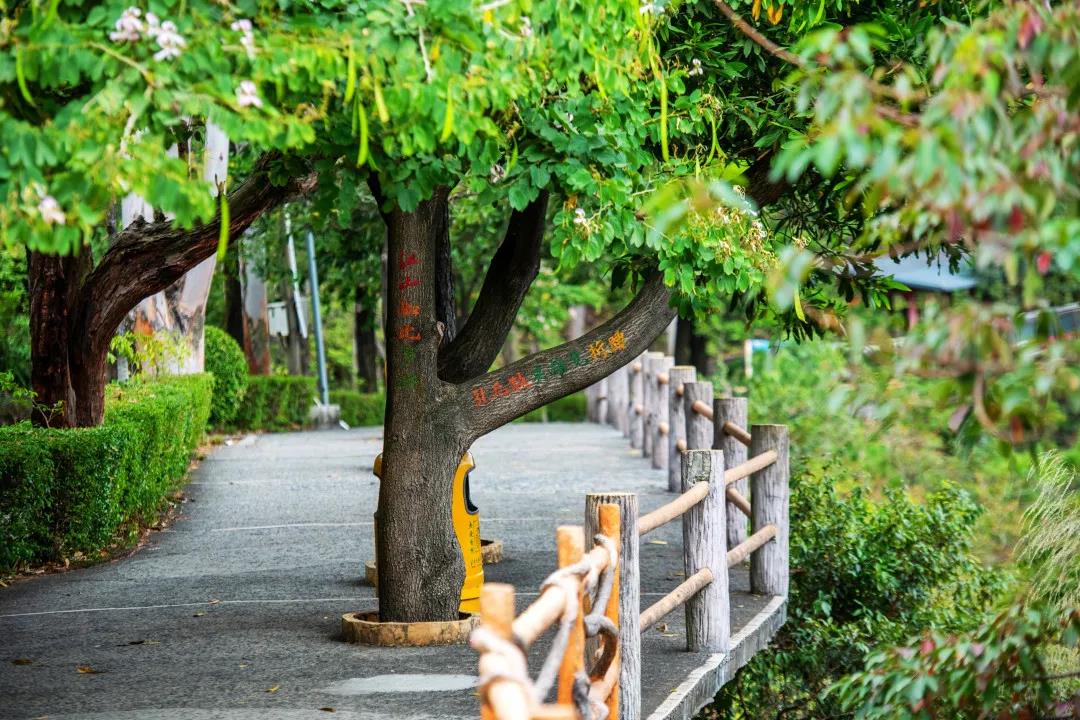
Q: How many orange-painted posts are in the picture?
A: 3